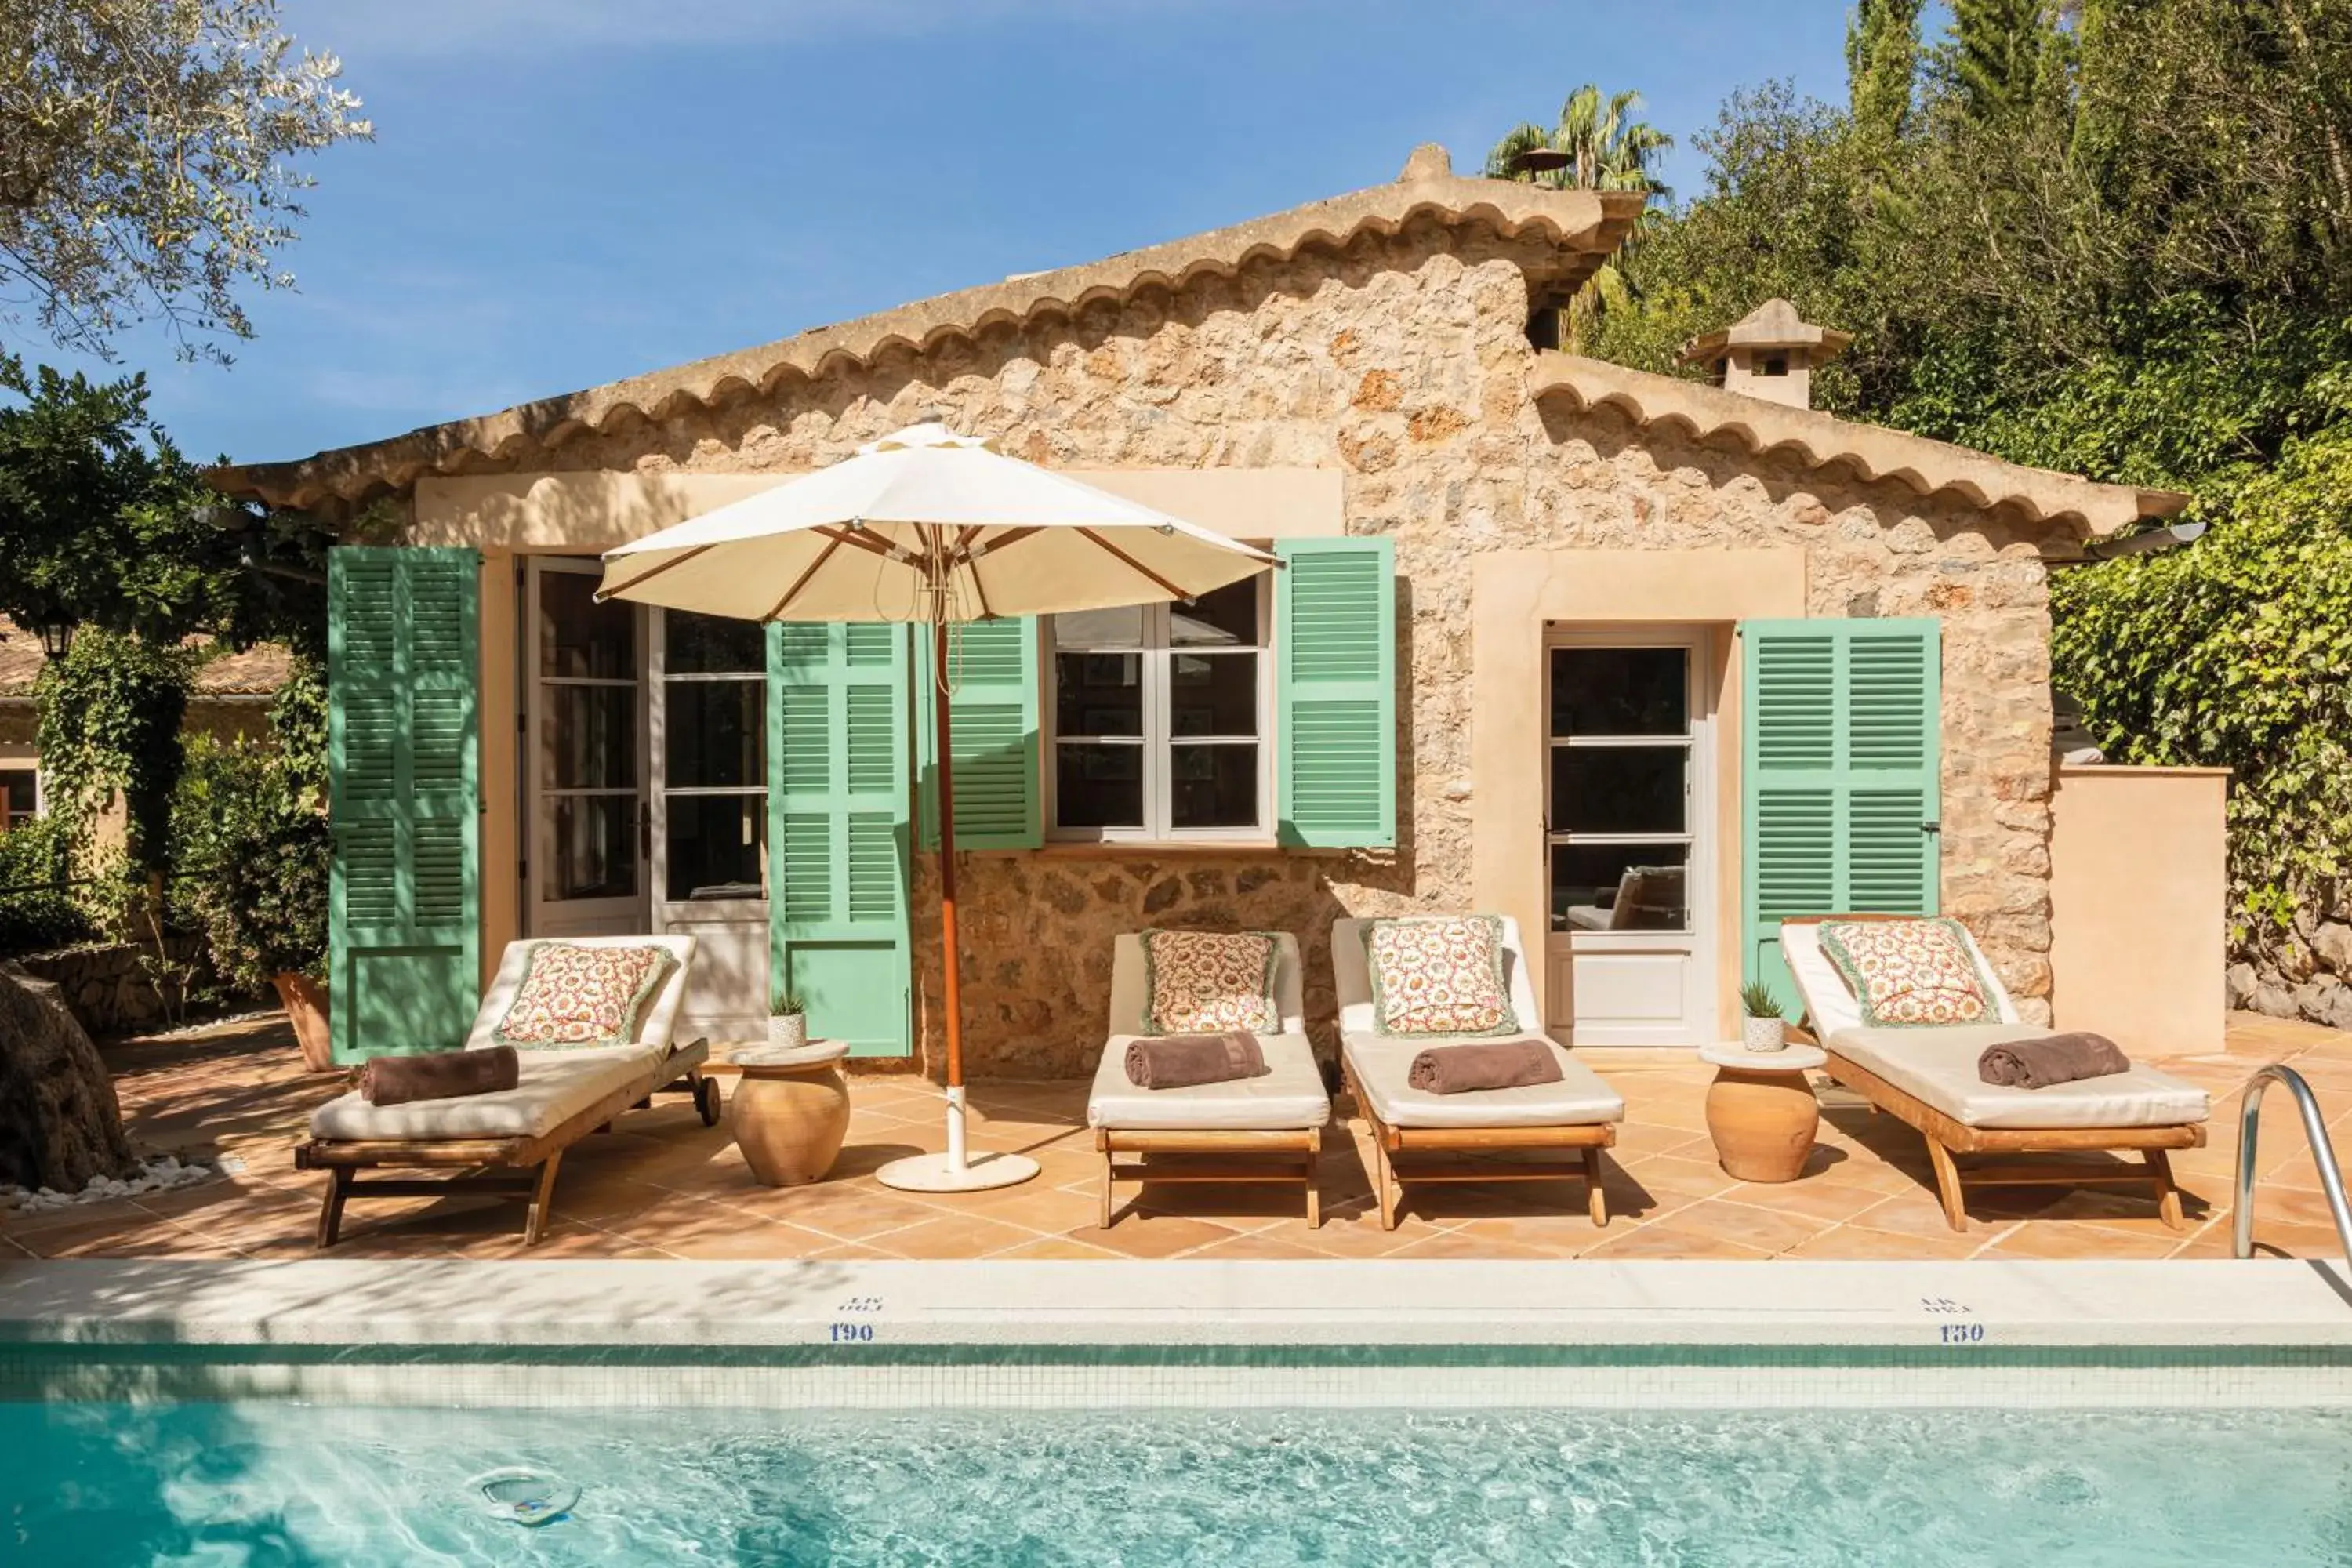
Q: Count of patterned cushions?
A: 4